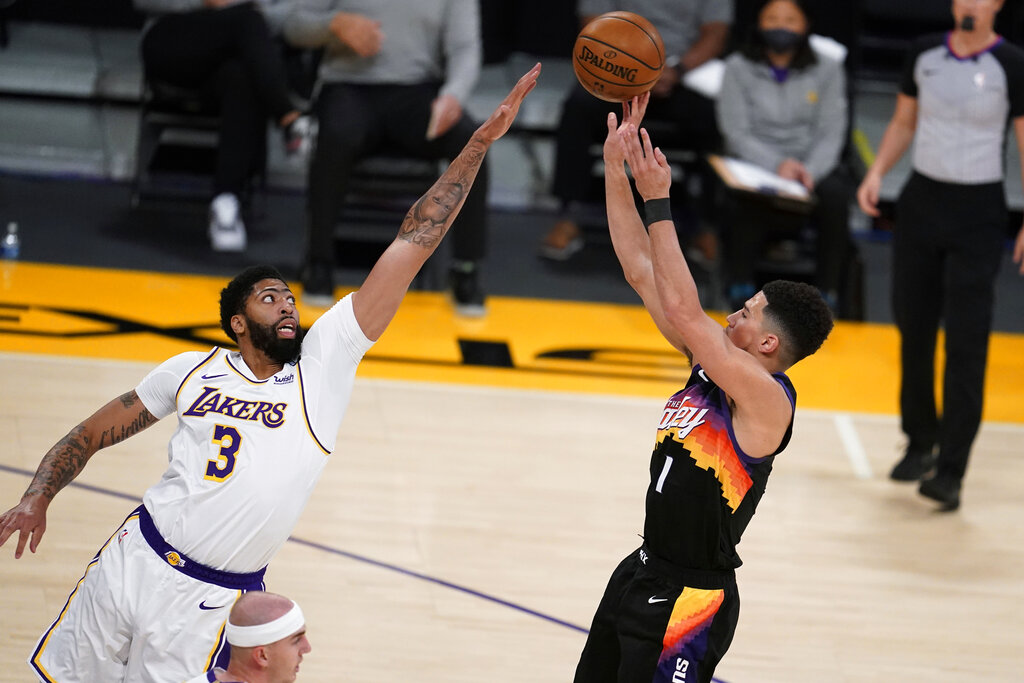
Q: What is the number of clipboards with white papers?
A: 1